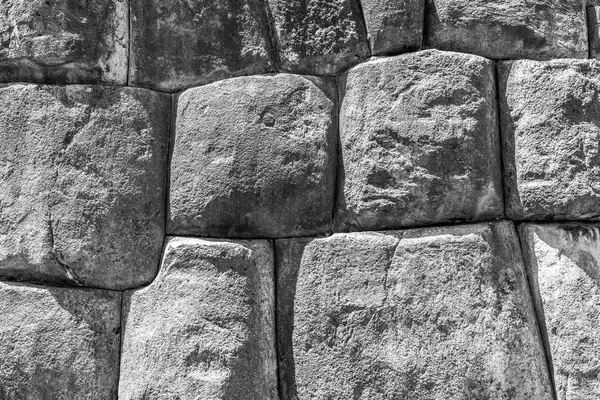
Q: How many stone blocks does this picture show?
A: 14